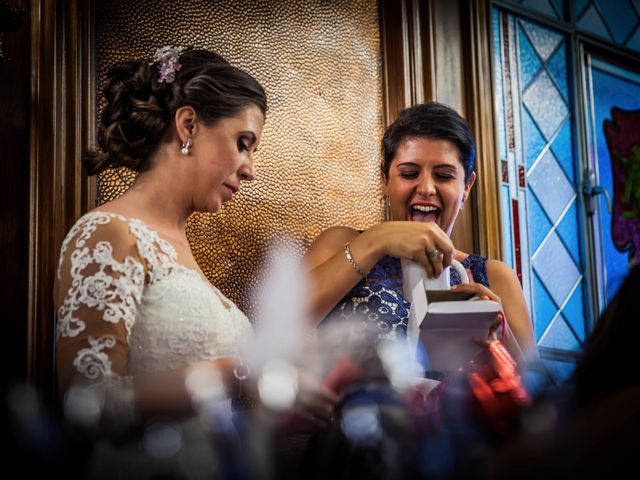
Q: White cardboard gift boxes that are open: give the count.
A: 1